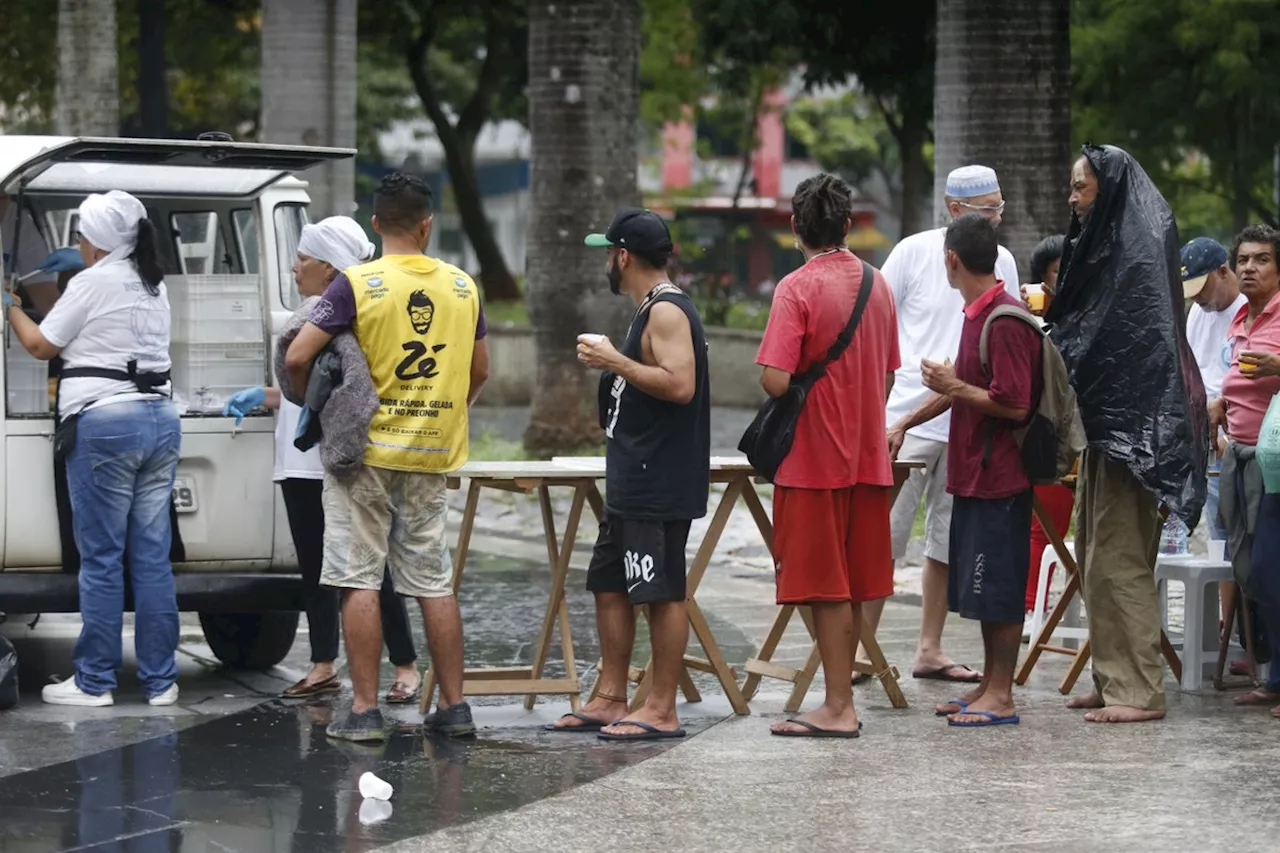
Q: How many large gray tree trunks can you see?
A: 4